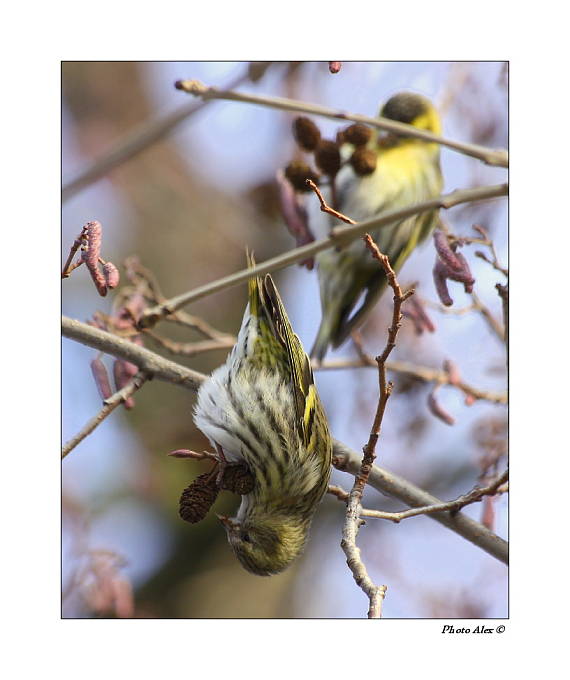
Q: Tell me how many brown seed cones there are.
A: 7